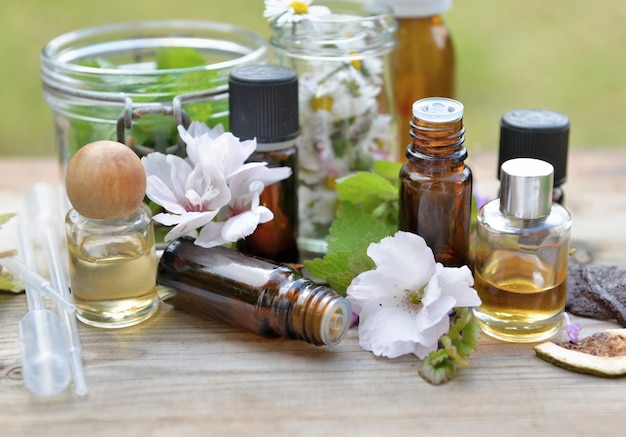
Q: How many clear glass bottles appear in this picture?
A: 2